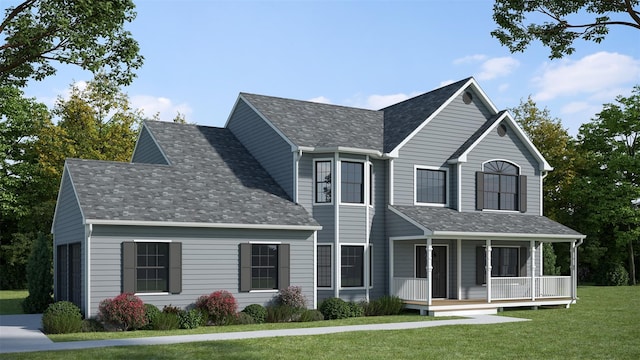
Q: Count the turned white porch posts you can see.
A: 4